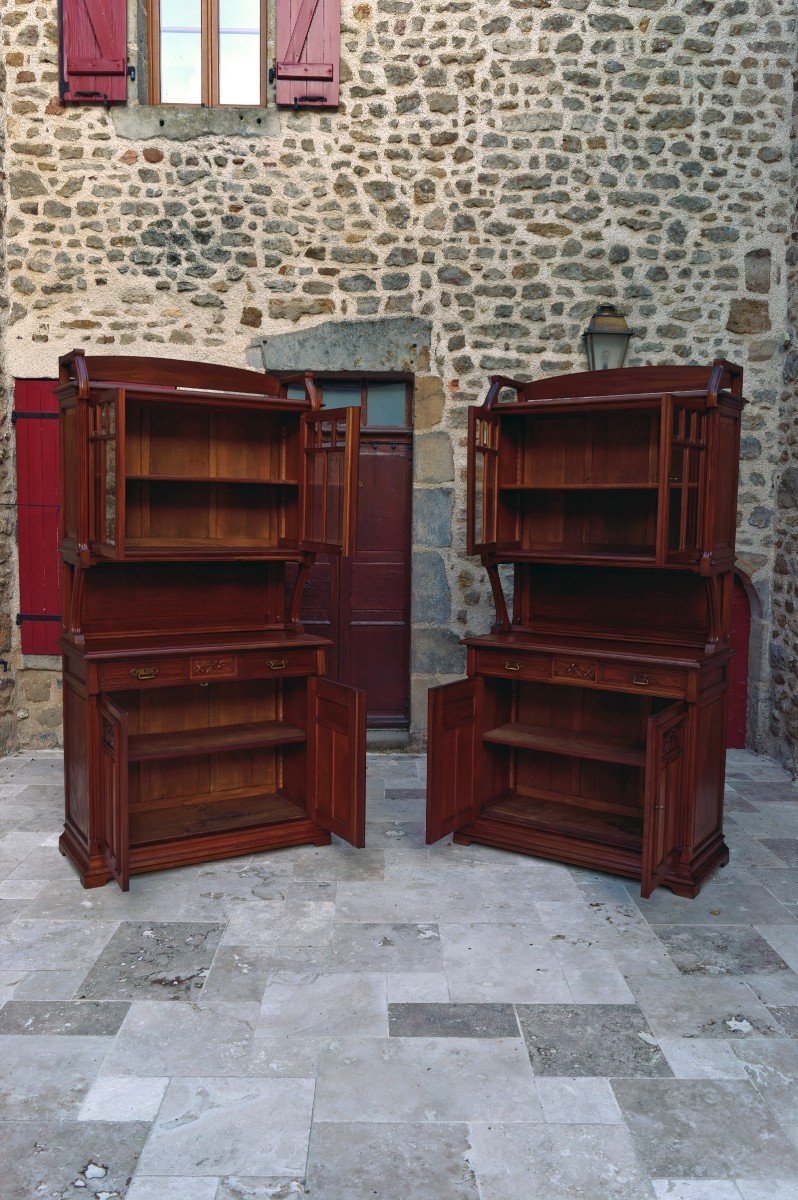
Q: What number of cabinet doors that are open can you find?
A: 8